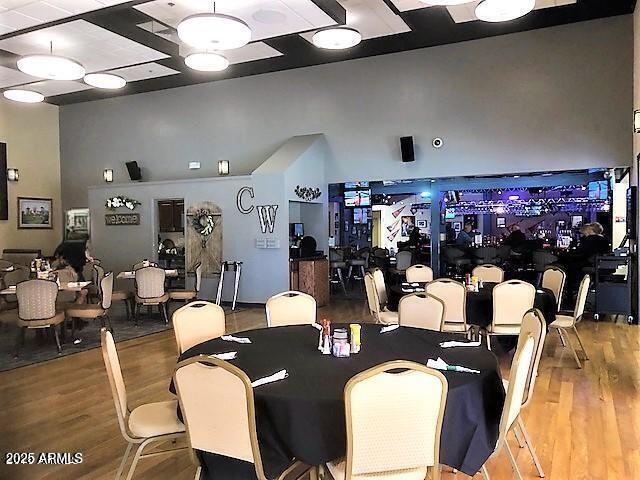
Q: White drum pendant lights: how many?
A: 8